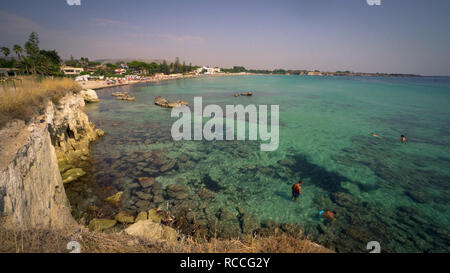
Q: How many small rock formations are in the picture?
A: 3